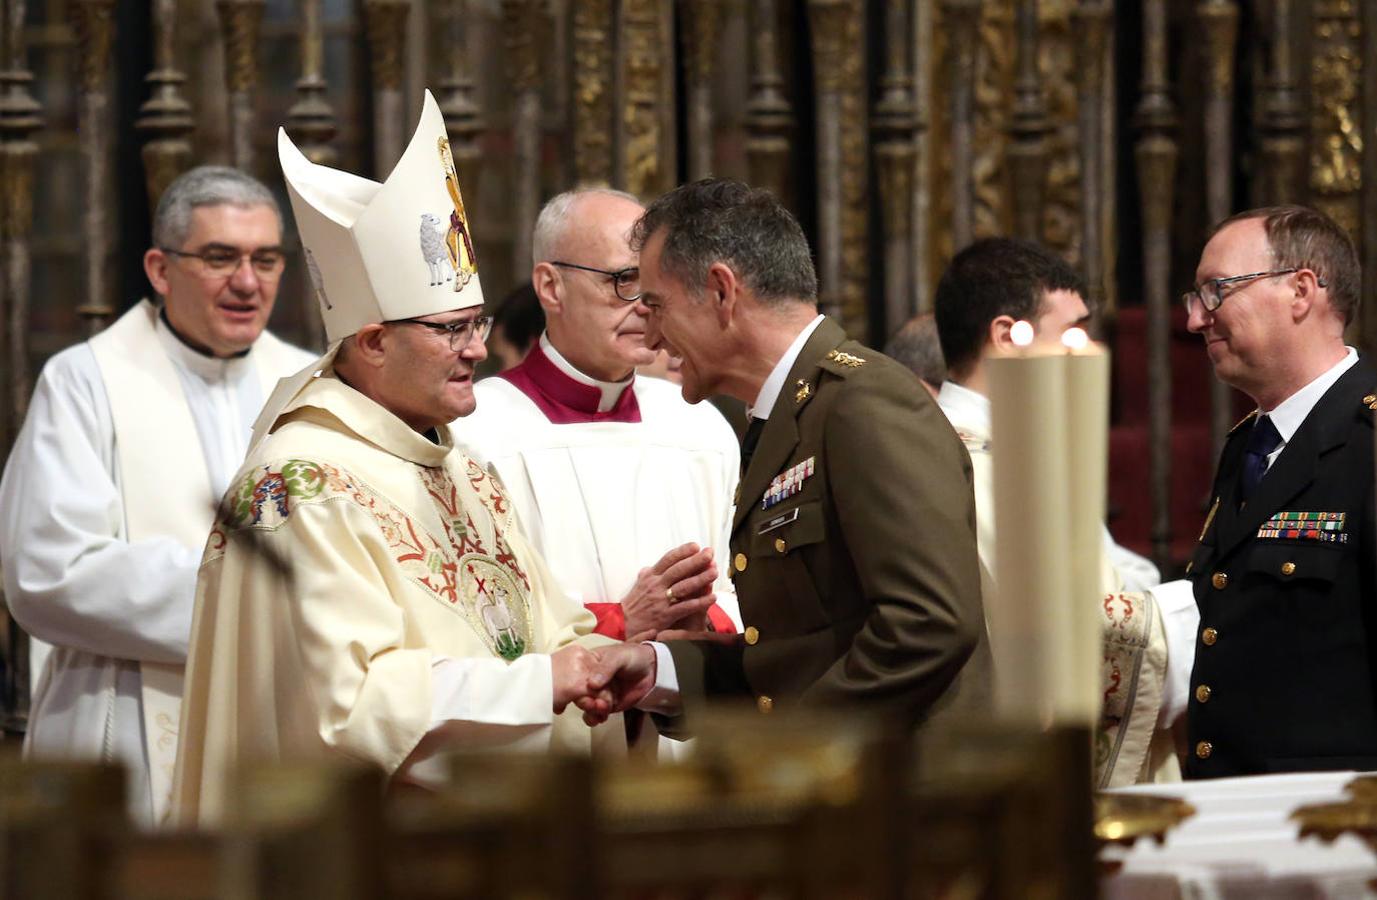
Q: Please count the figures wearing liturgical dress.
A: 4